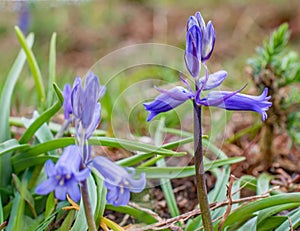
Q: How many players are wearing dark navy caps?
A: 0